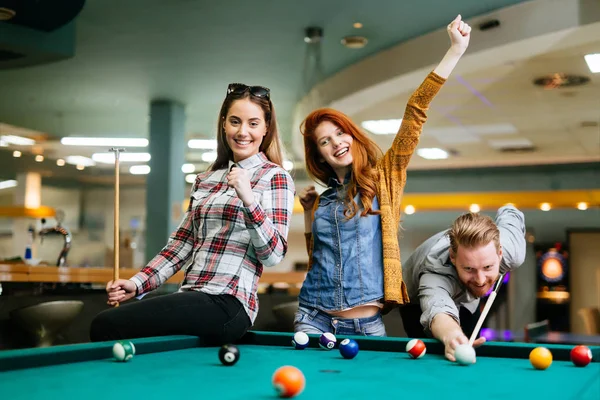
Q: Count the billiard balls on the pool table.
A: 10